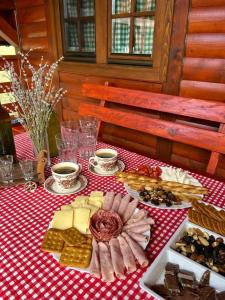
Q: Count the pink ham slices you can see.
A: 13